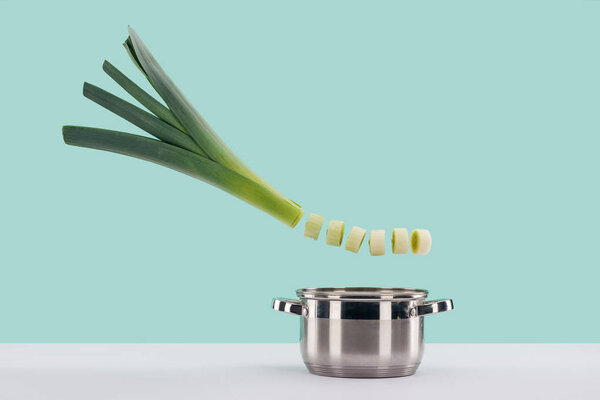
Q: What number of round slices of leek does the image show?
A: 6